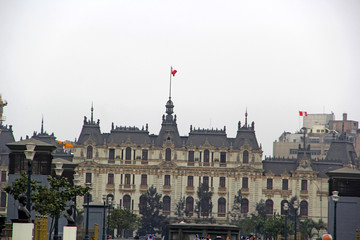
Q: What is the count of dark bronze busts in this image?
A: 2